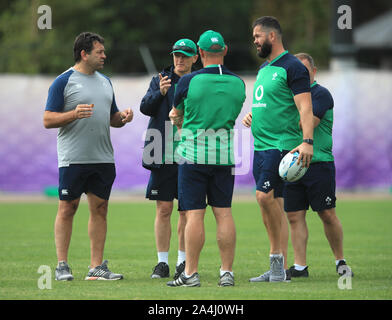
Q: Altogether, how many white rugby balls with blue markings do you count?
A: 1